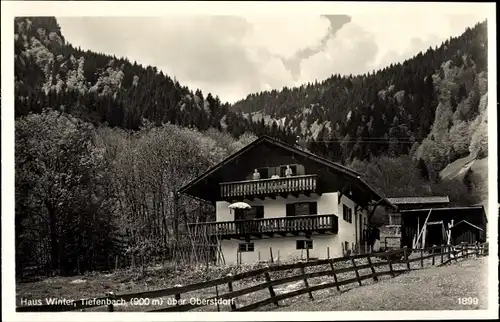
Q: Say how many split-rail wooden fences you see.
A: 1